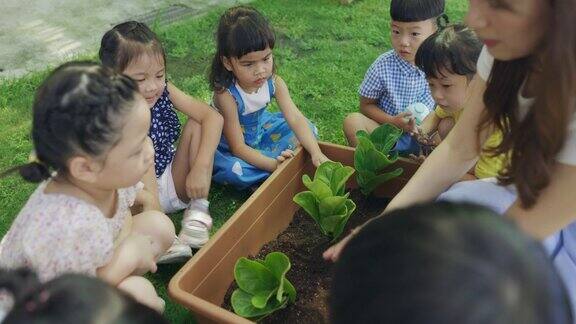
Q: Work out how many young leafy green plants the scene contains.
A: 3